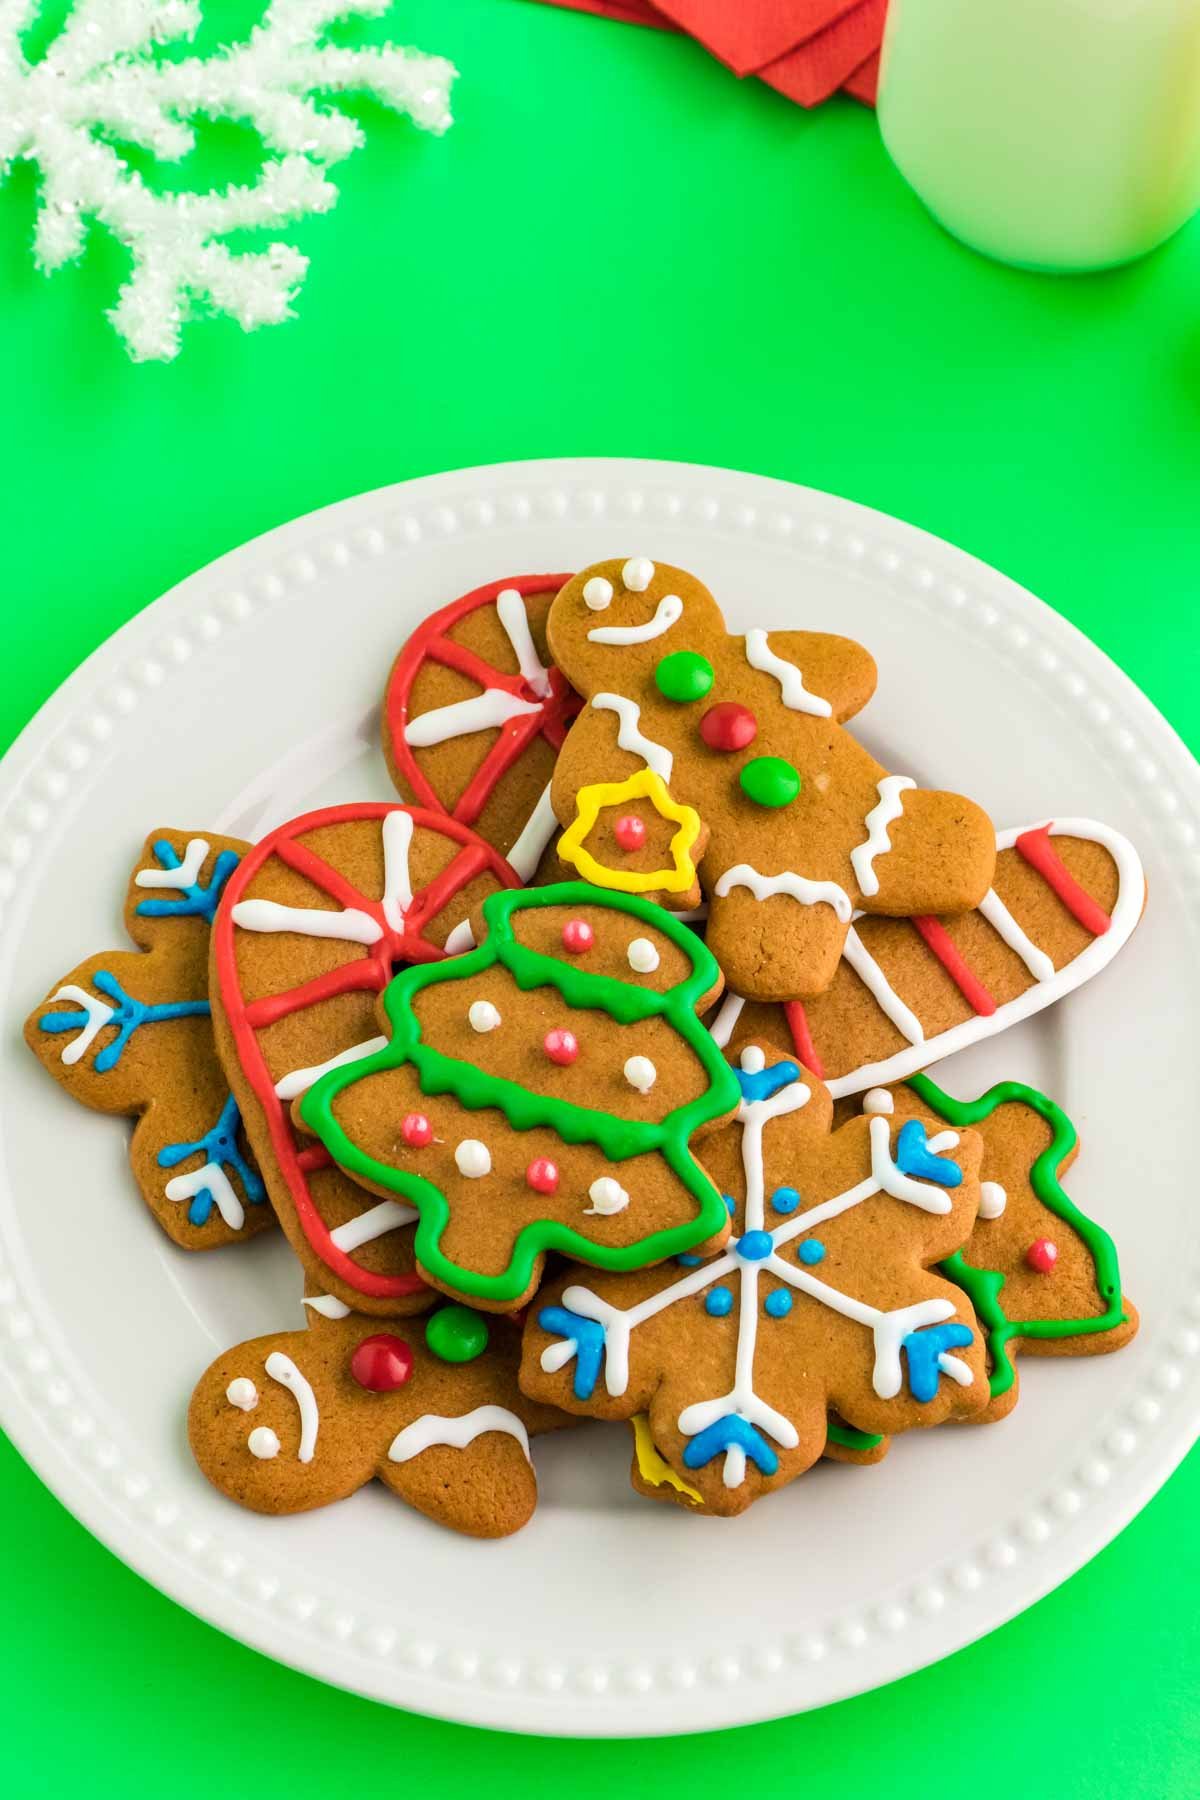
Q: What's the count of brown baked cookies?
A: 9